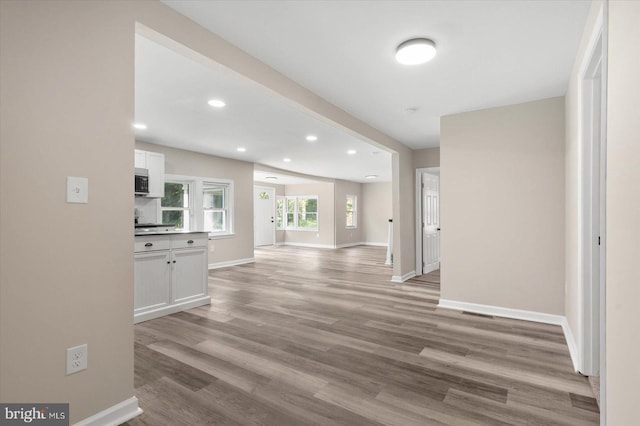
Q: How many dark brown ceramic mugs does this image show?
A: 0